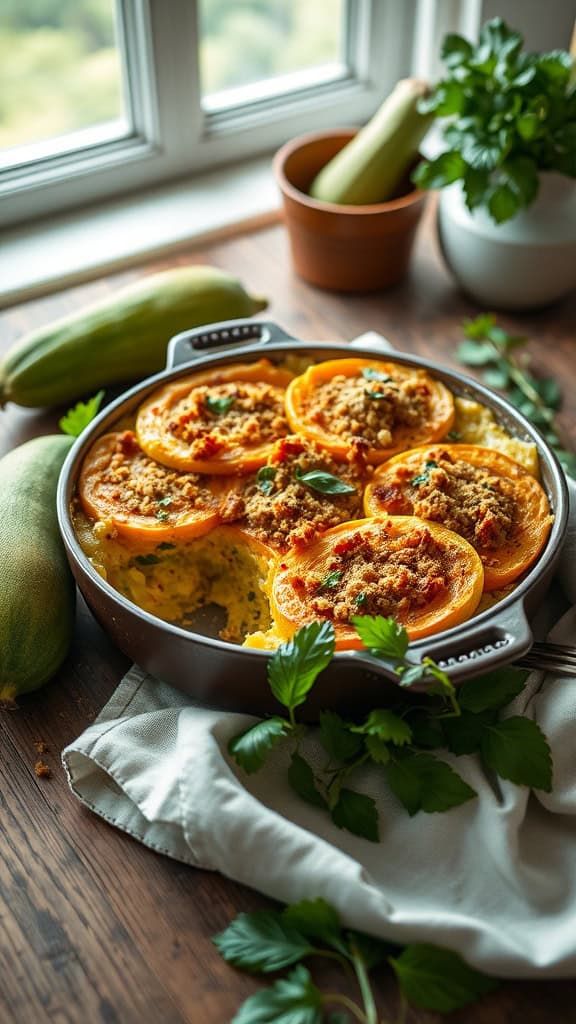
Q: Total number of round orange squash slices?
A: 5